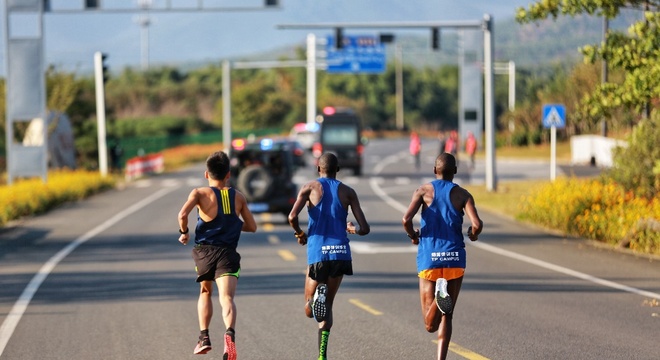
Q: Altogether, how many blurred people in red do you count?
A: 3